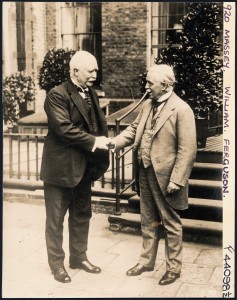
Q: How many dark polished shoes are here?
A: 4